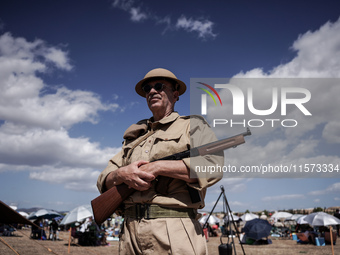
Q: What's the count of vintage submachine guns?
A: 1